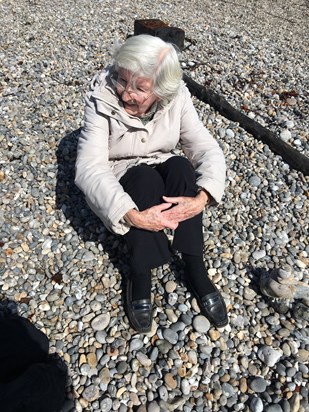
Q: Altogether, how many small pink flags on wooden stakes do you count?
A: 0